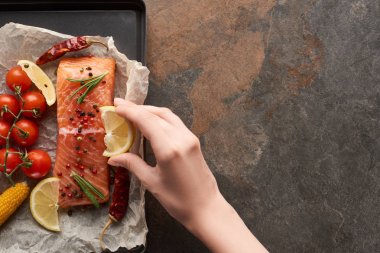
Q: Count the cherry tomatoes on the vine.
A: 7